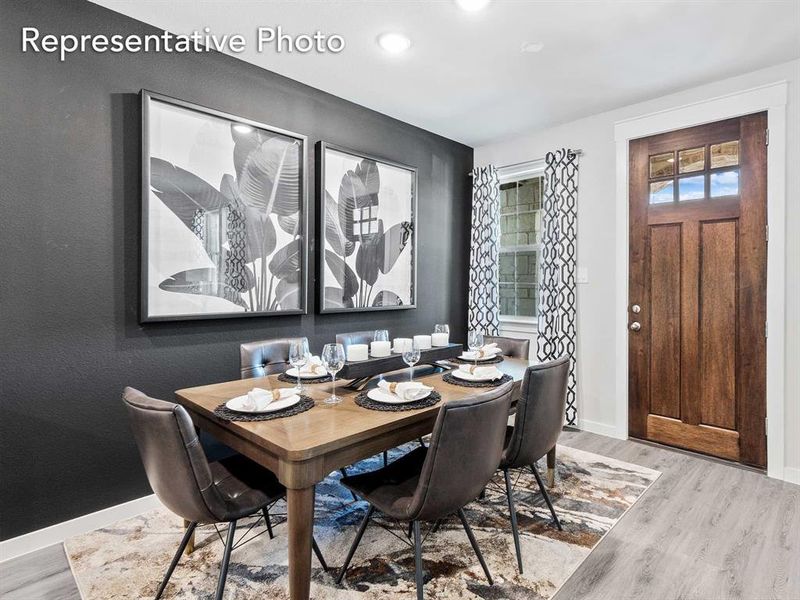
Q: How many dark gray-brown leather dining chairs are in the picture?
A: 6